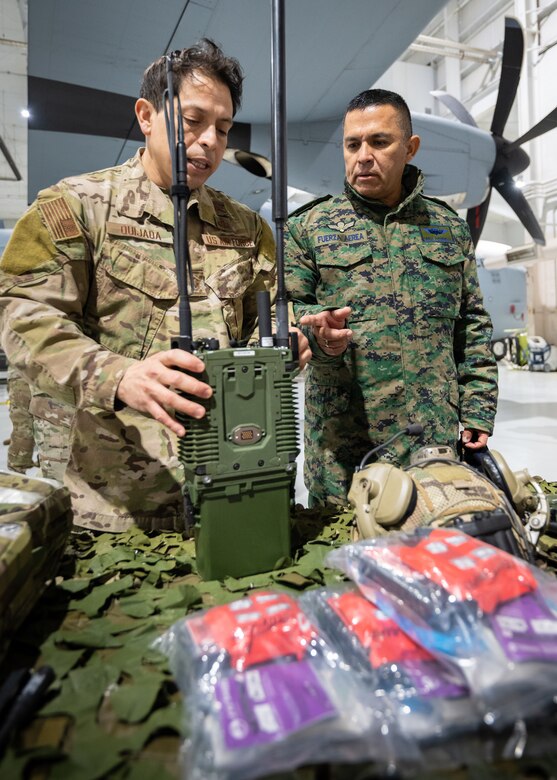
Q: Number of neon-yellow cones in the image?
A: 0